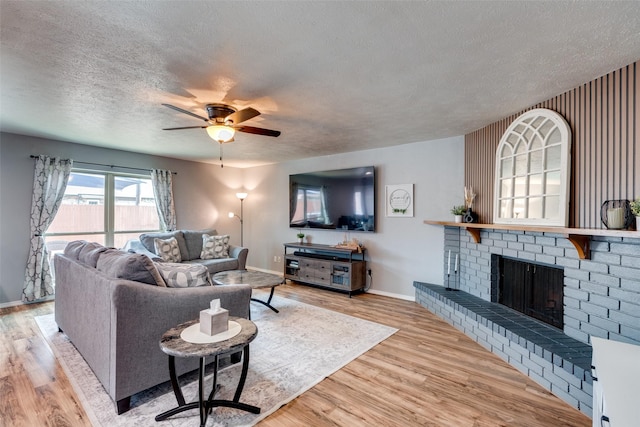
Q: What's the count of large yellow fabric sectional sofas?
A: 0